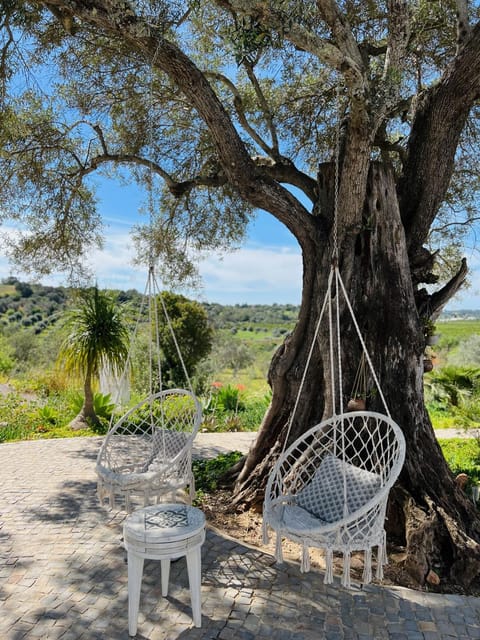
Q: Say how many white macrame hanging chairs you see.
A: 2